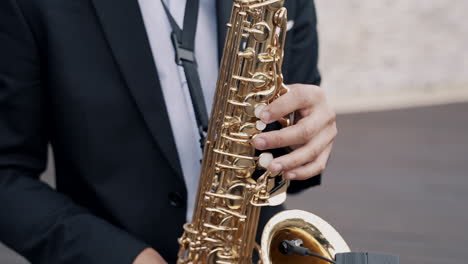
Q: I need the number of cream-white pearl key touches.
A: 3